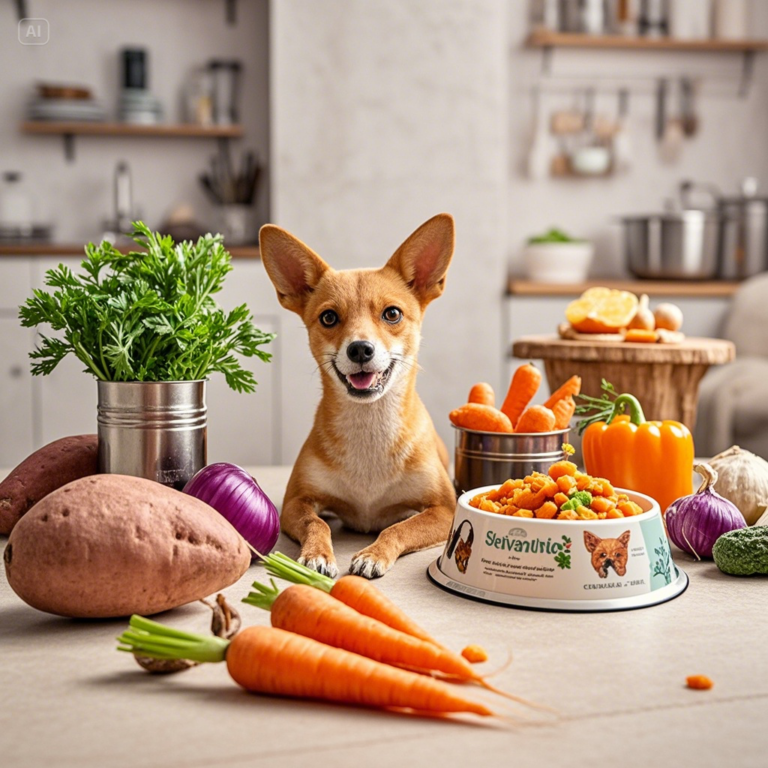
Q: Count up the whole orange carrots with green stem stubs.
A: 3